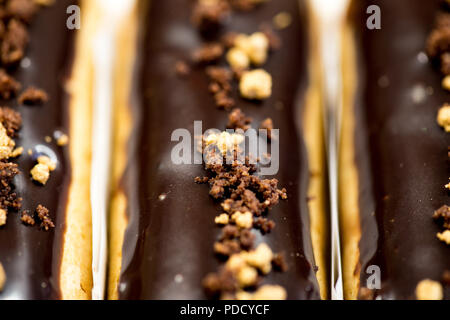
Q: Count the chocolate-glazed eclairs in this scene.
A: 3